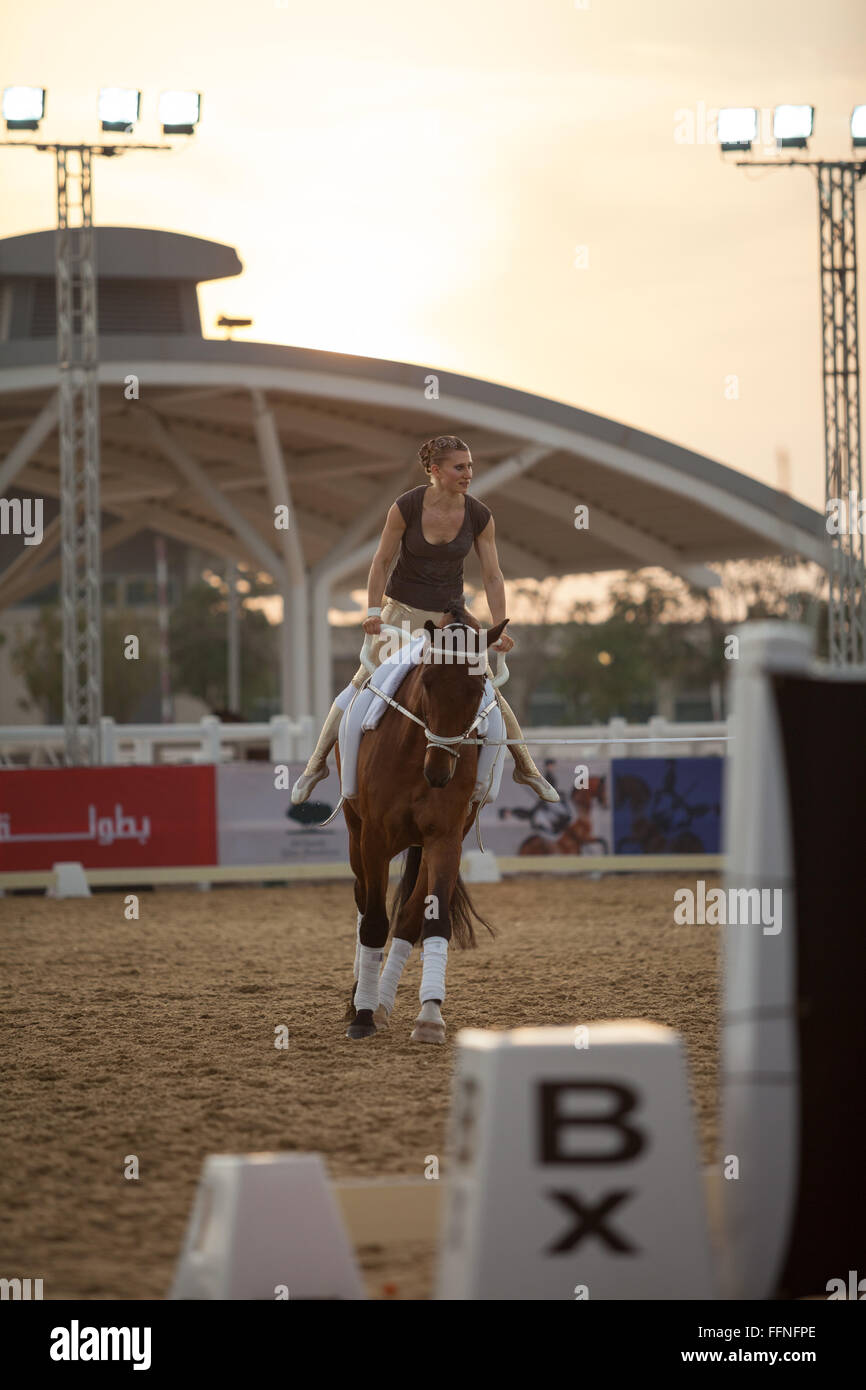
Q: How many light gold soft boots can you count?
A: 2